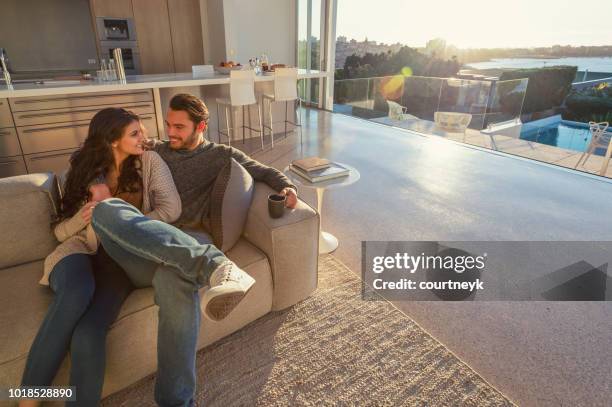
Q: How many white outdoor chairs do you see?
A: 3